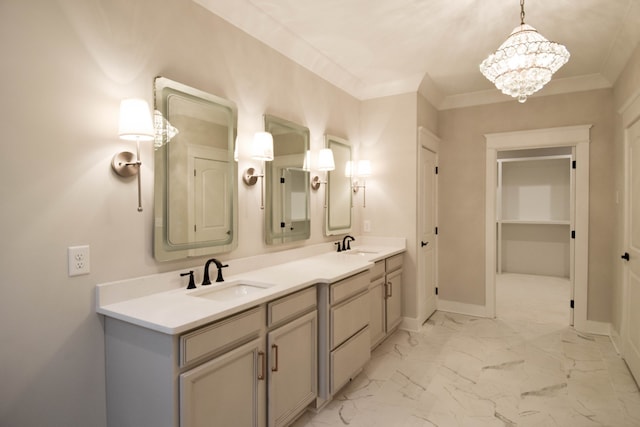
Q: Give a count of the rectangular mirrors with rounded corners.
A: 3